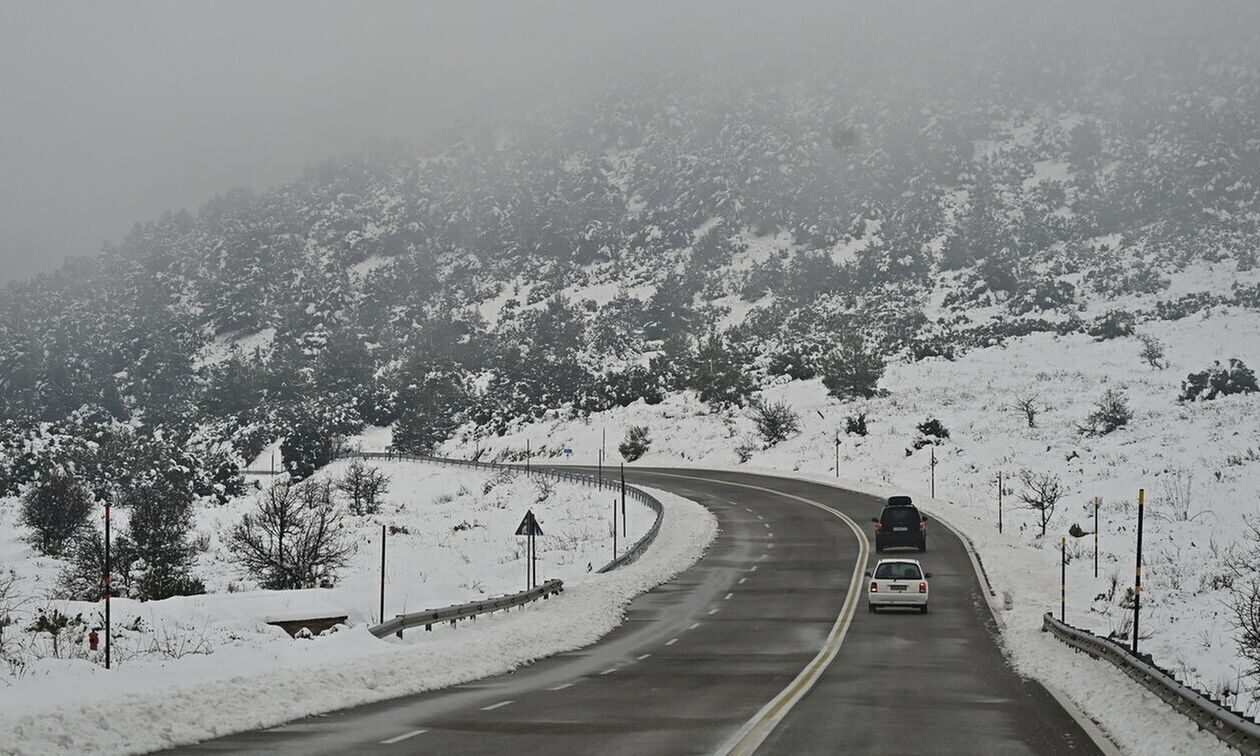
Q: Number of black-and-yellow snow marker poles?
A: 6